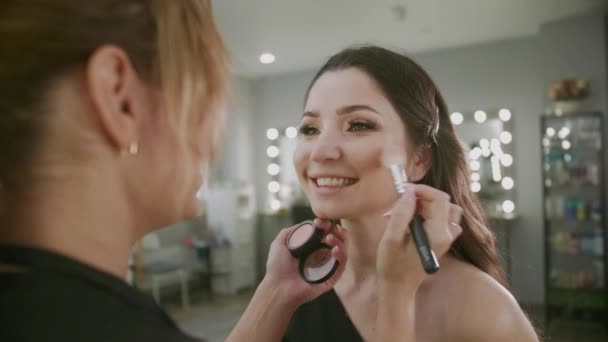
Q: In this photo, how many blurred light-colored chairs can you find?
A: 1